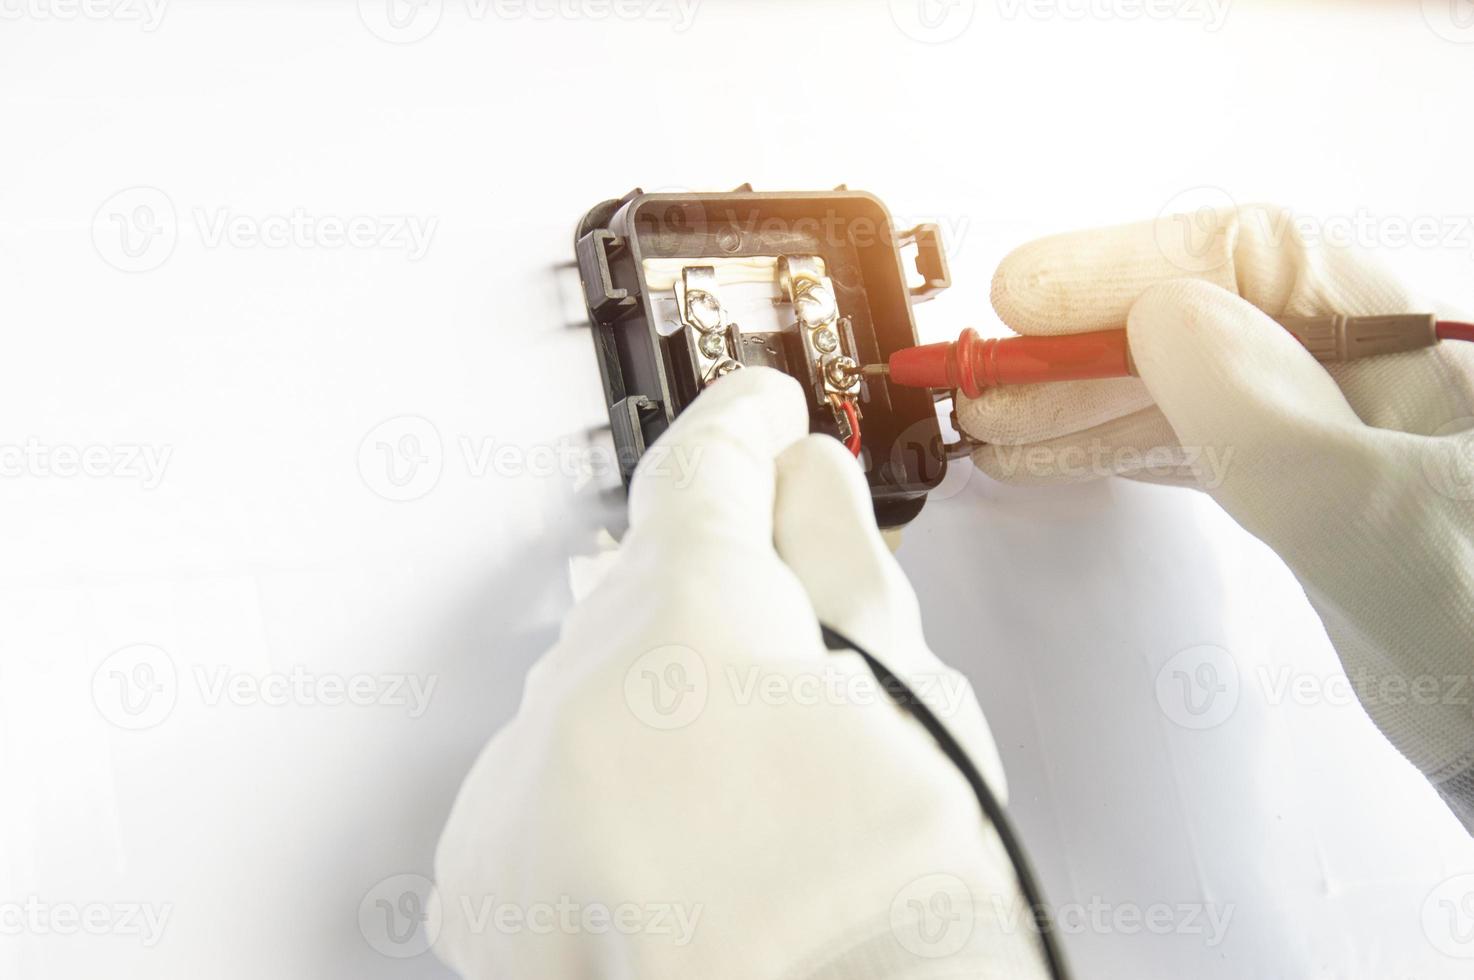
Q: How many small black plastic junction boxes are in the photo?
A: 1